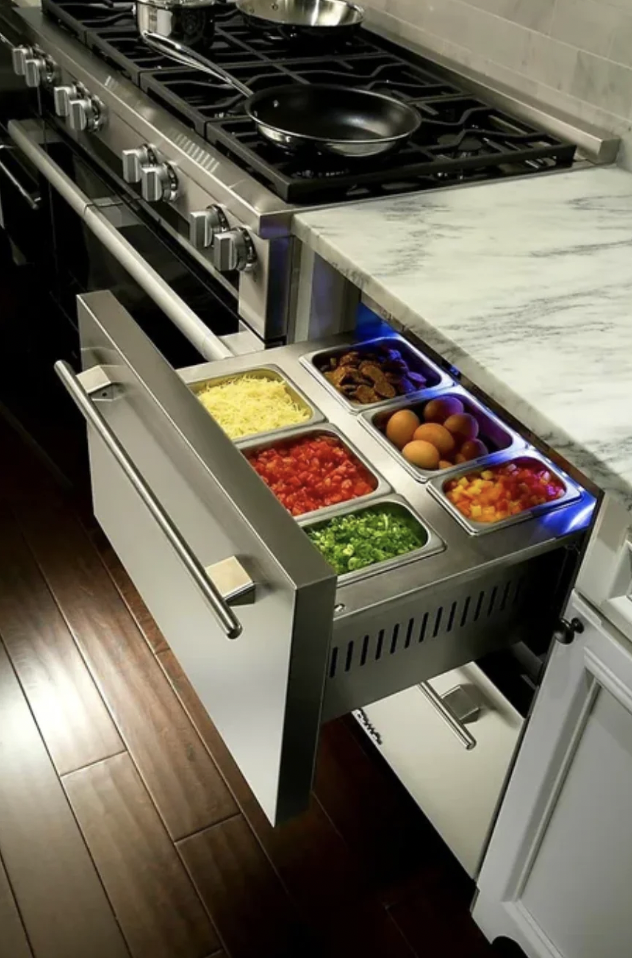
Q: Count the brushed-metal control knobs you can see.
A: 8